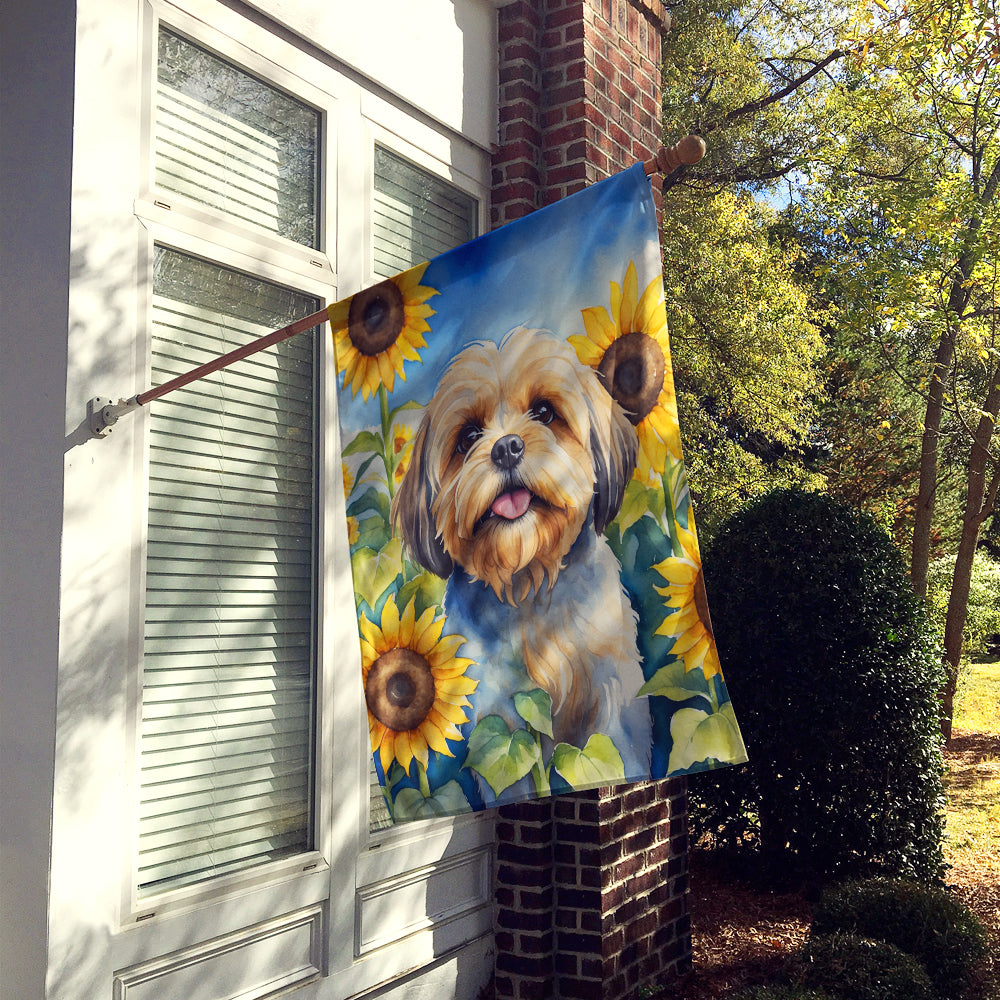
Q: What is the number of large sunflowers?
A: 4